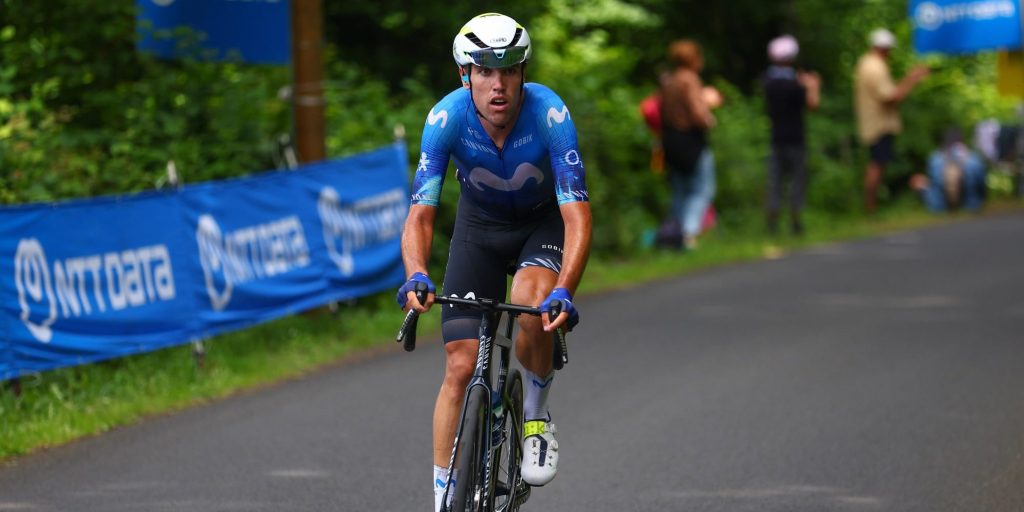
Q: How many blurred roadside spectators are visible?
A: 4